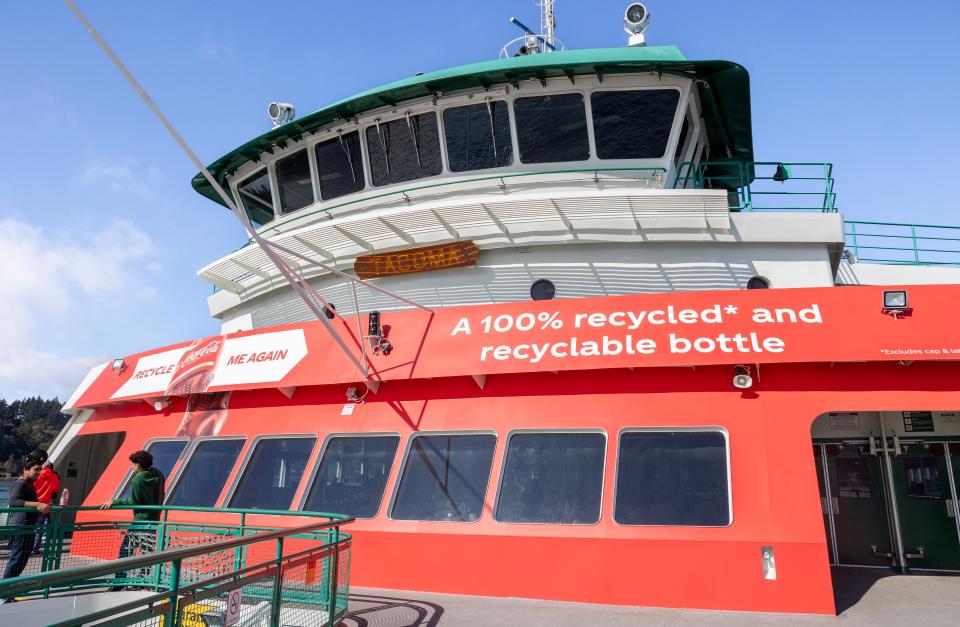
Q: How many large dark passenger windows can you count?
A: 7